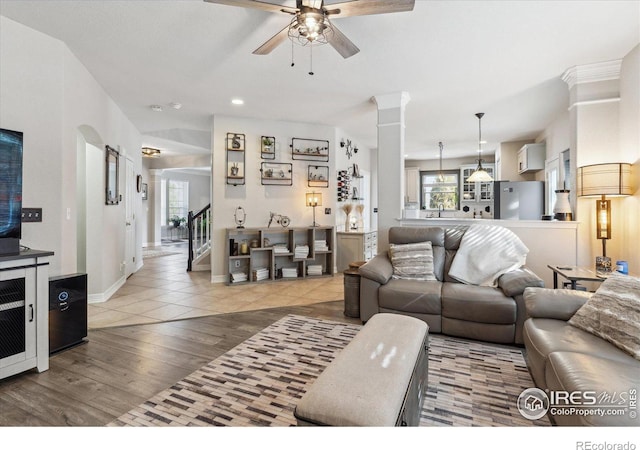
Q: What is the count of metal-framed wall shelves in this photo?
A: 5